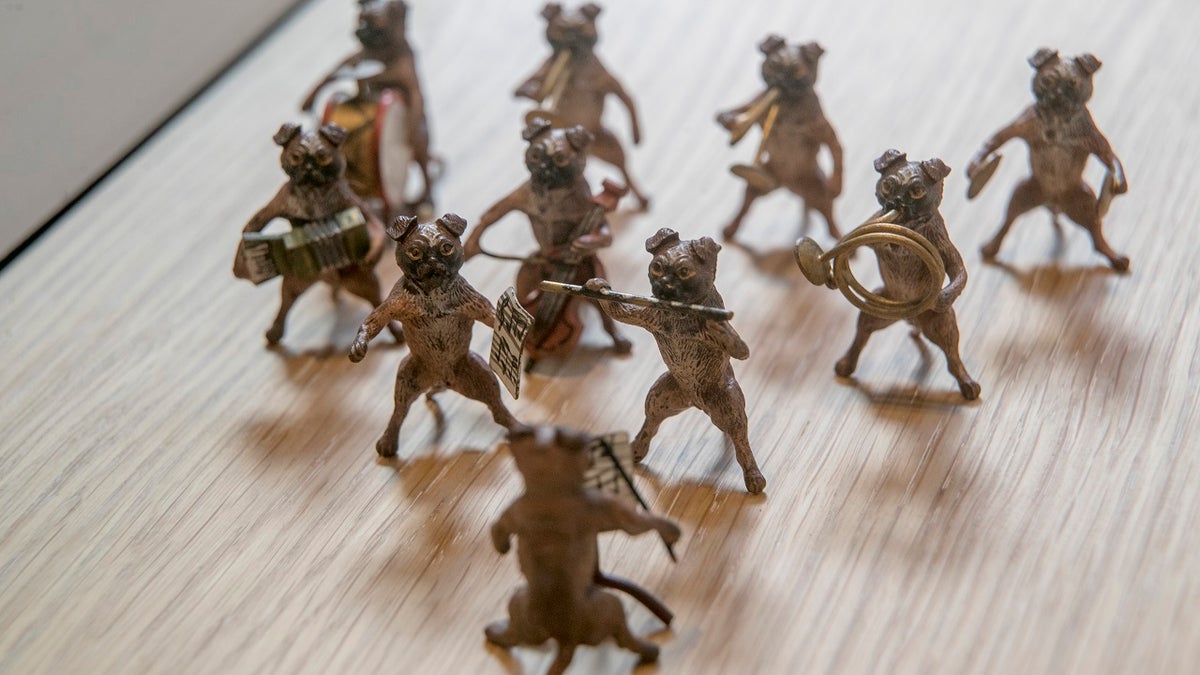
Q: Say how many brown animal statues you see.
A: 10